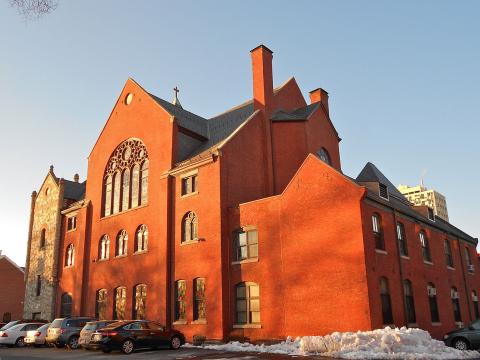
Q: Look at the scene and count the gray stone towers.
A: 1